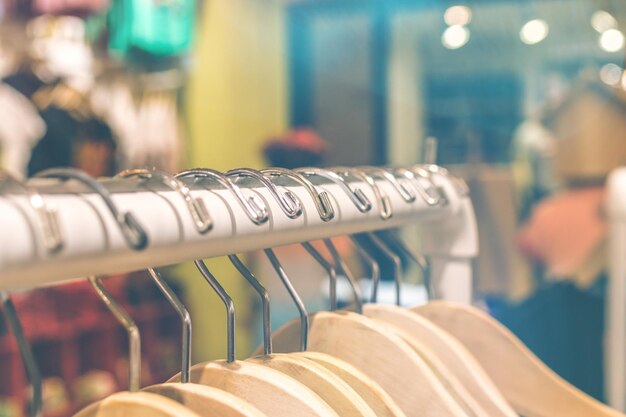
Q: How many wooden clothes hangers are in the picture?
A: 11